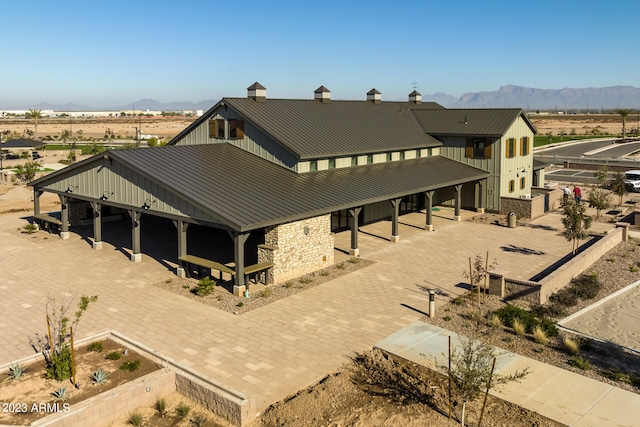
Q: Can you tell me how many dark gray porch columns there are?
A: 11